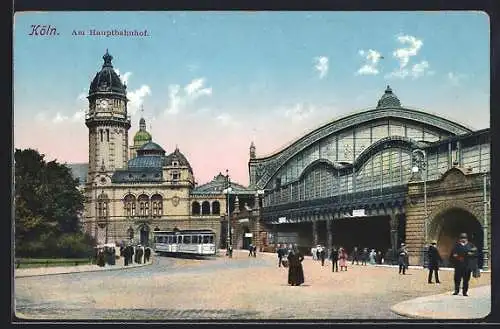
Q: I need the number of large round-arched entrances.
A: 1